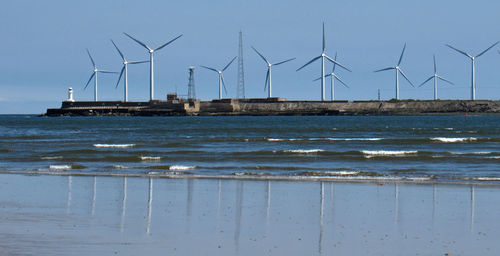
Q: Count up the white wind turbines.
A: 10